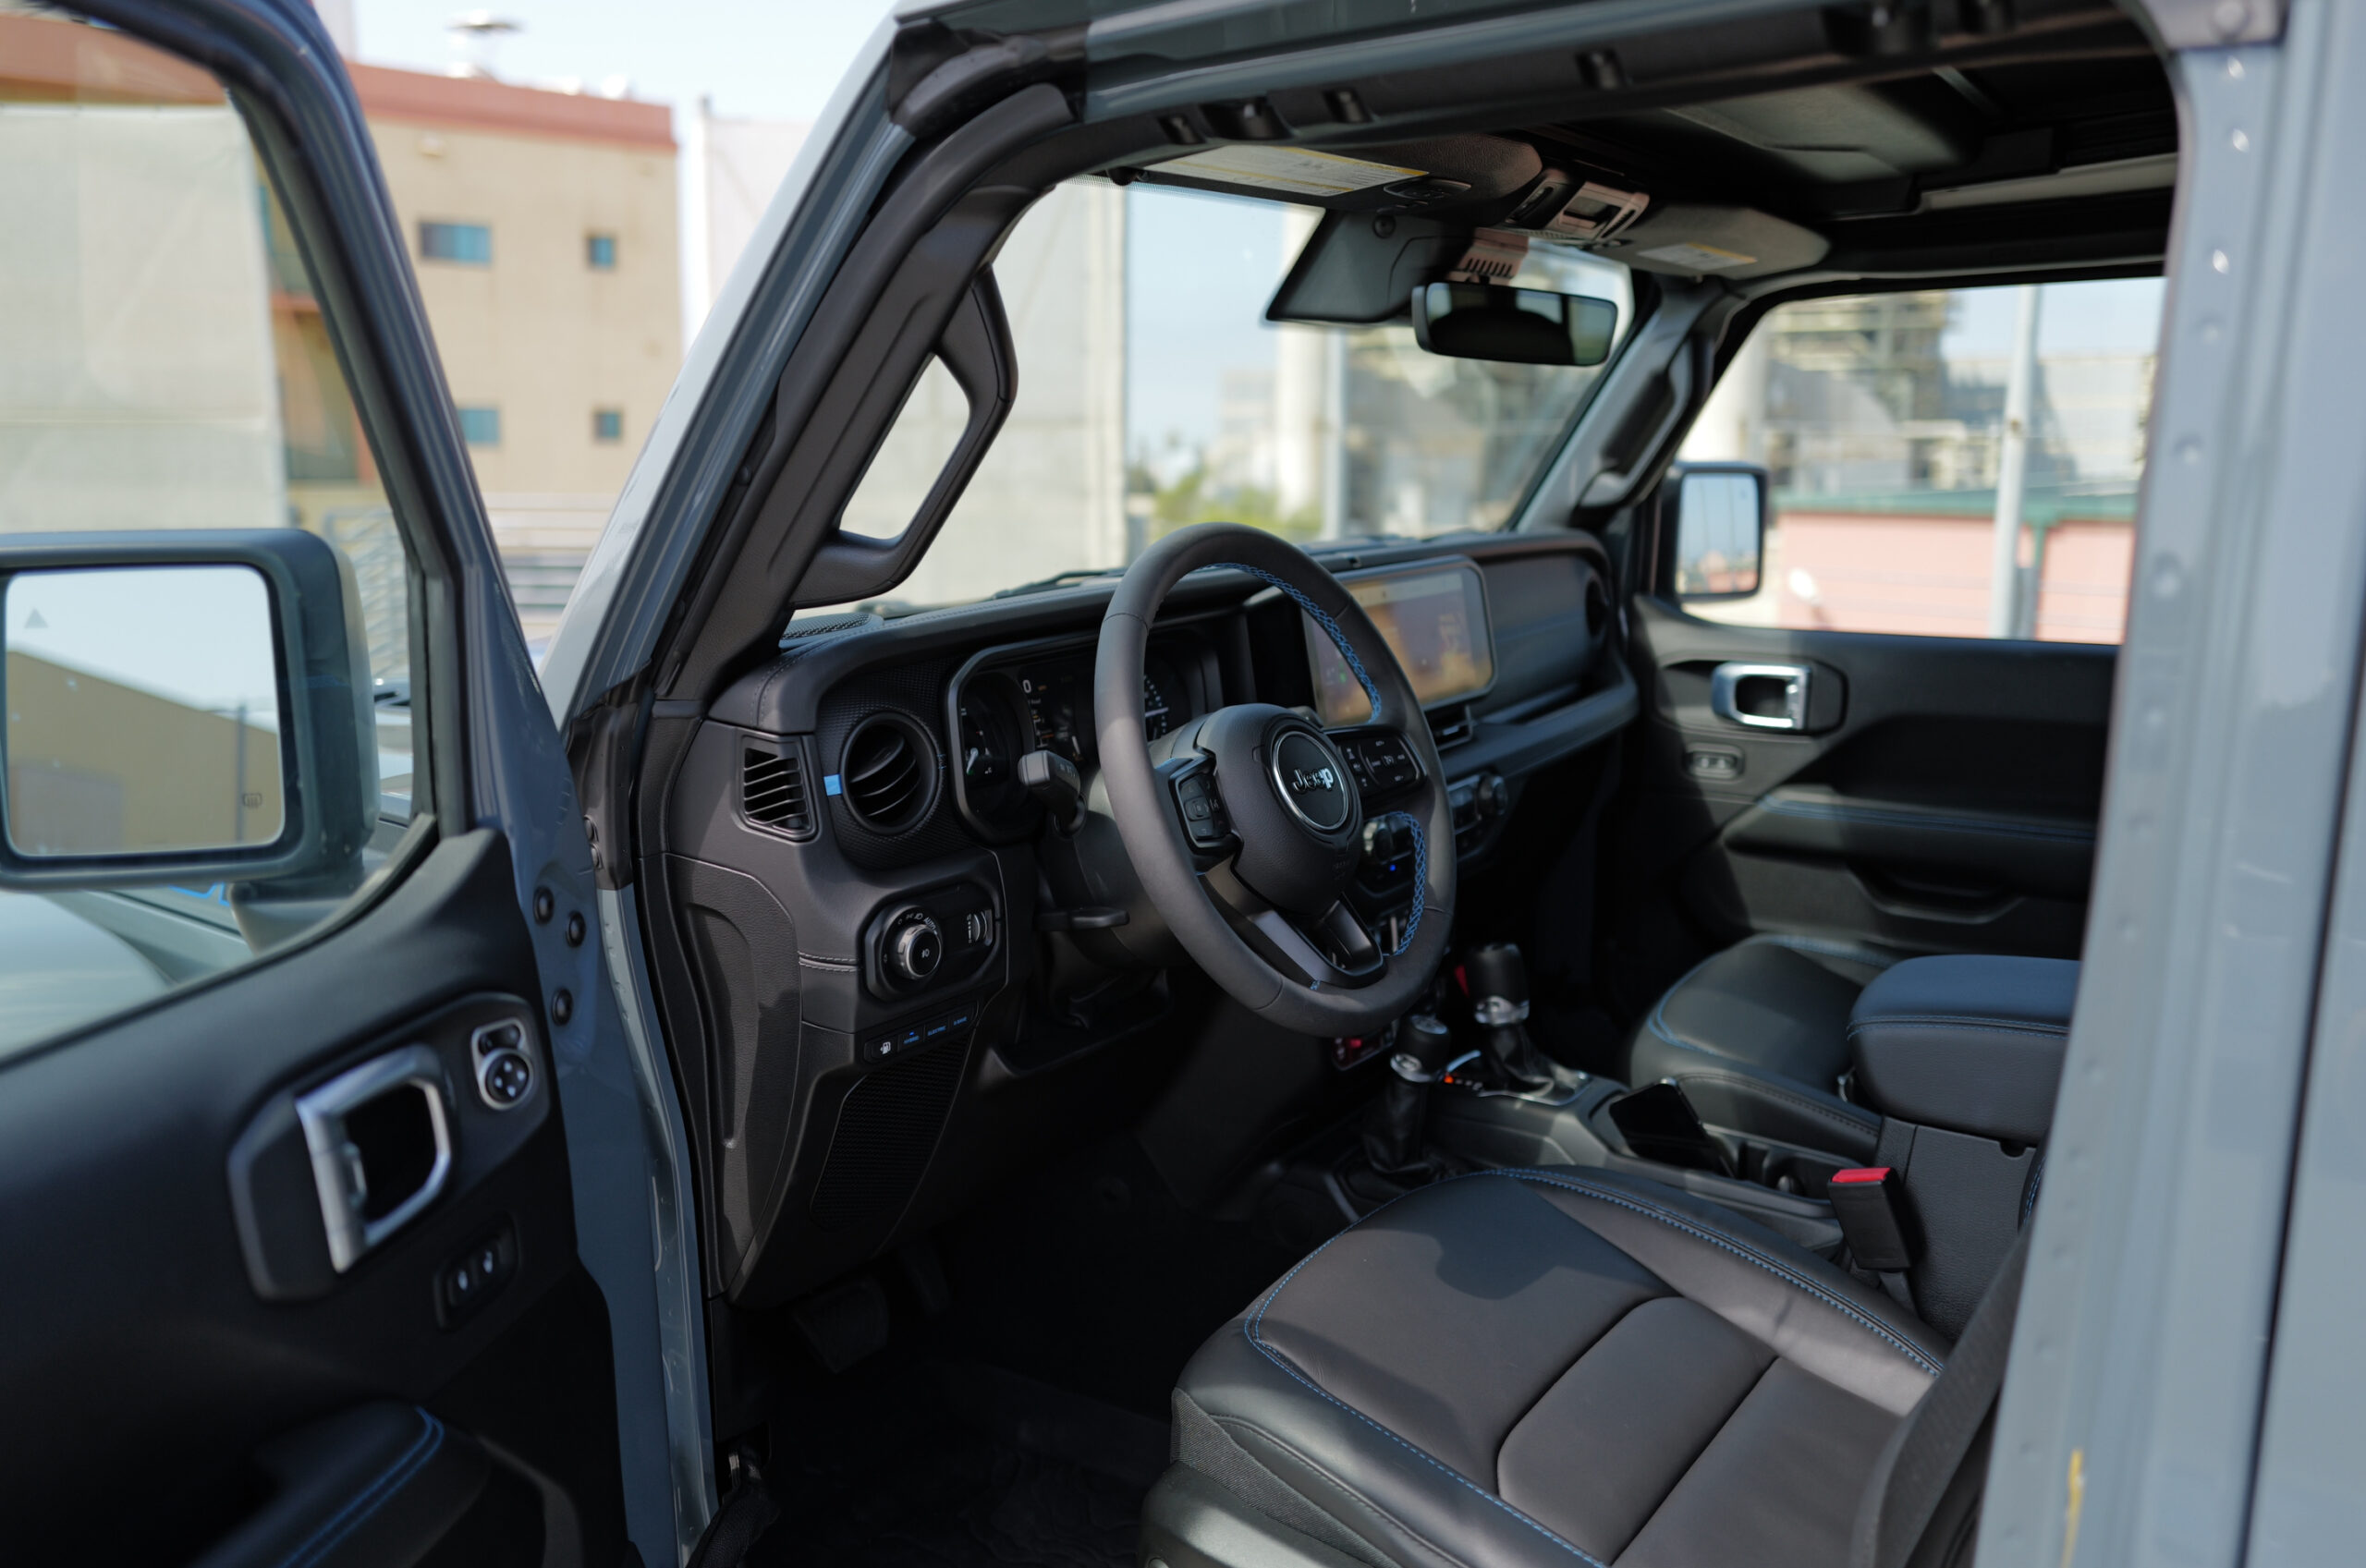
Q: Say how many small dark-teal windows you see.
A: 4